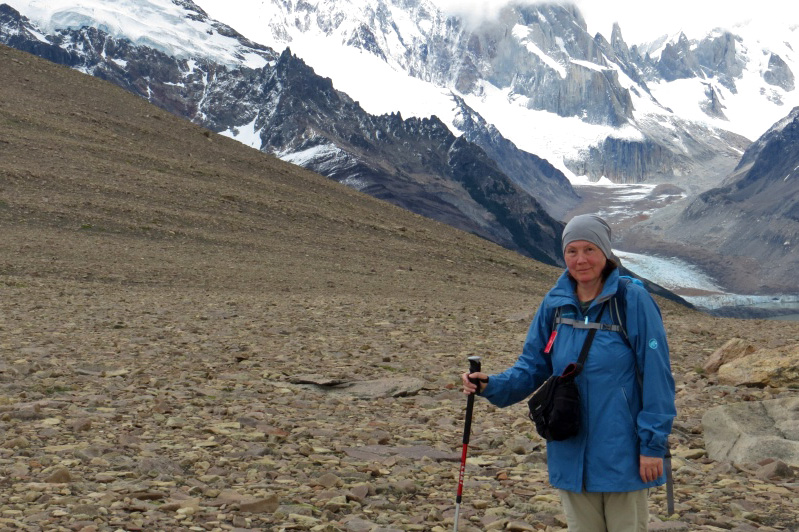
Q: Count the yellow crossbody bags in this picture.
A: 0